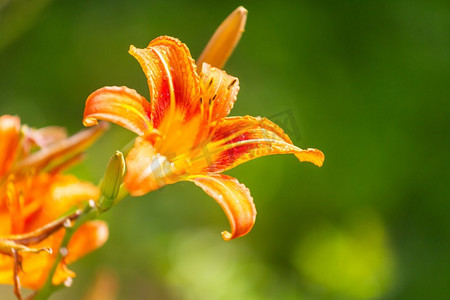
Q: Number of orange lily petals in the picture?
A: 6